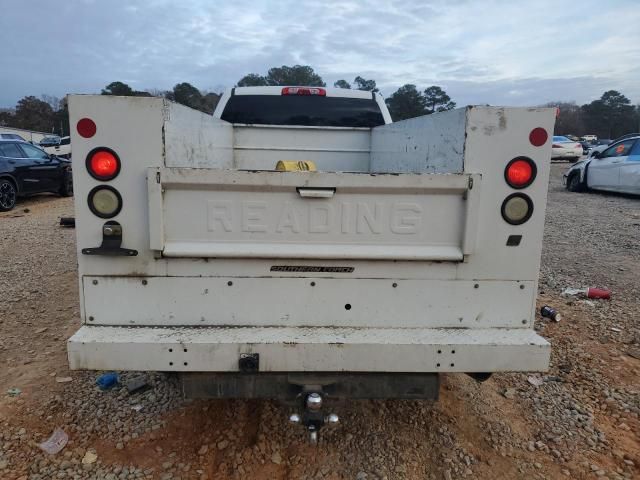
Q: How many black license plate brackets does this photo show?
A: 1